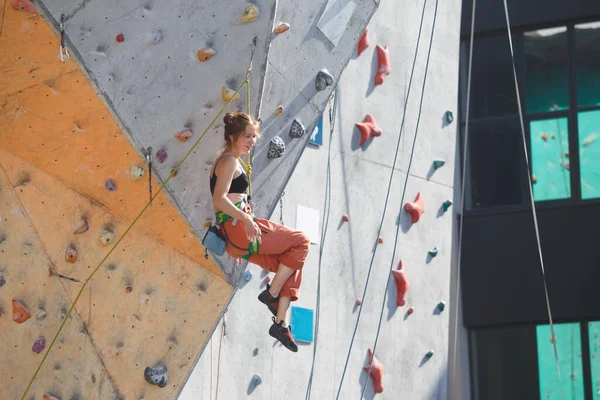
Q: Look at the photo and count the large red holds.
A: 6